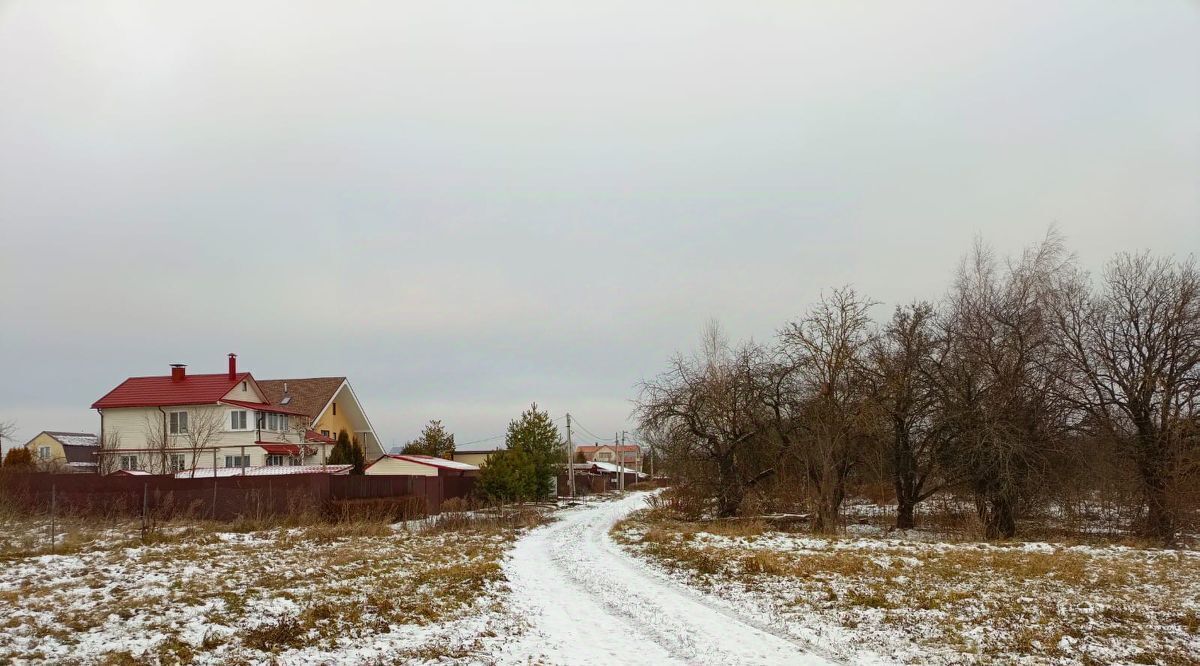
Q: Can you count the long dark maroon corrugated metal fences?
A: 1